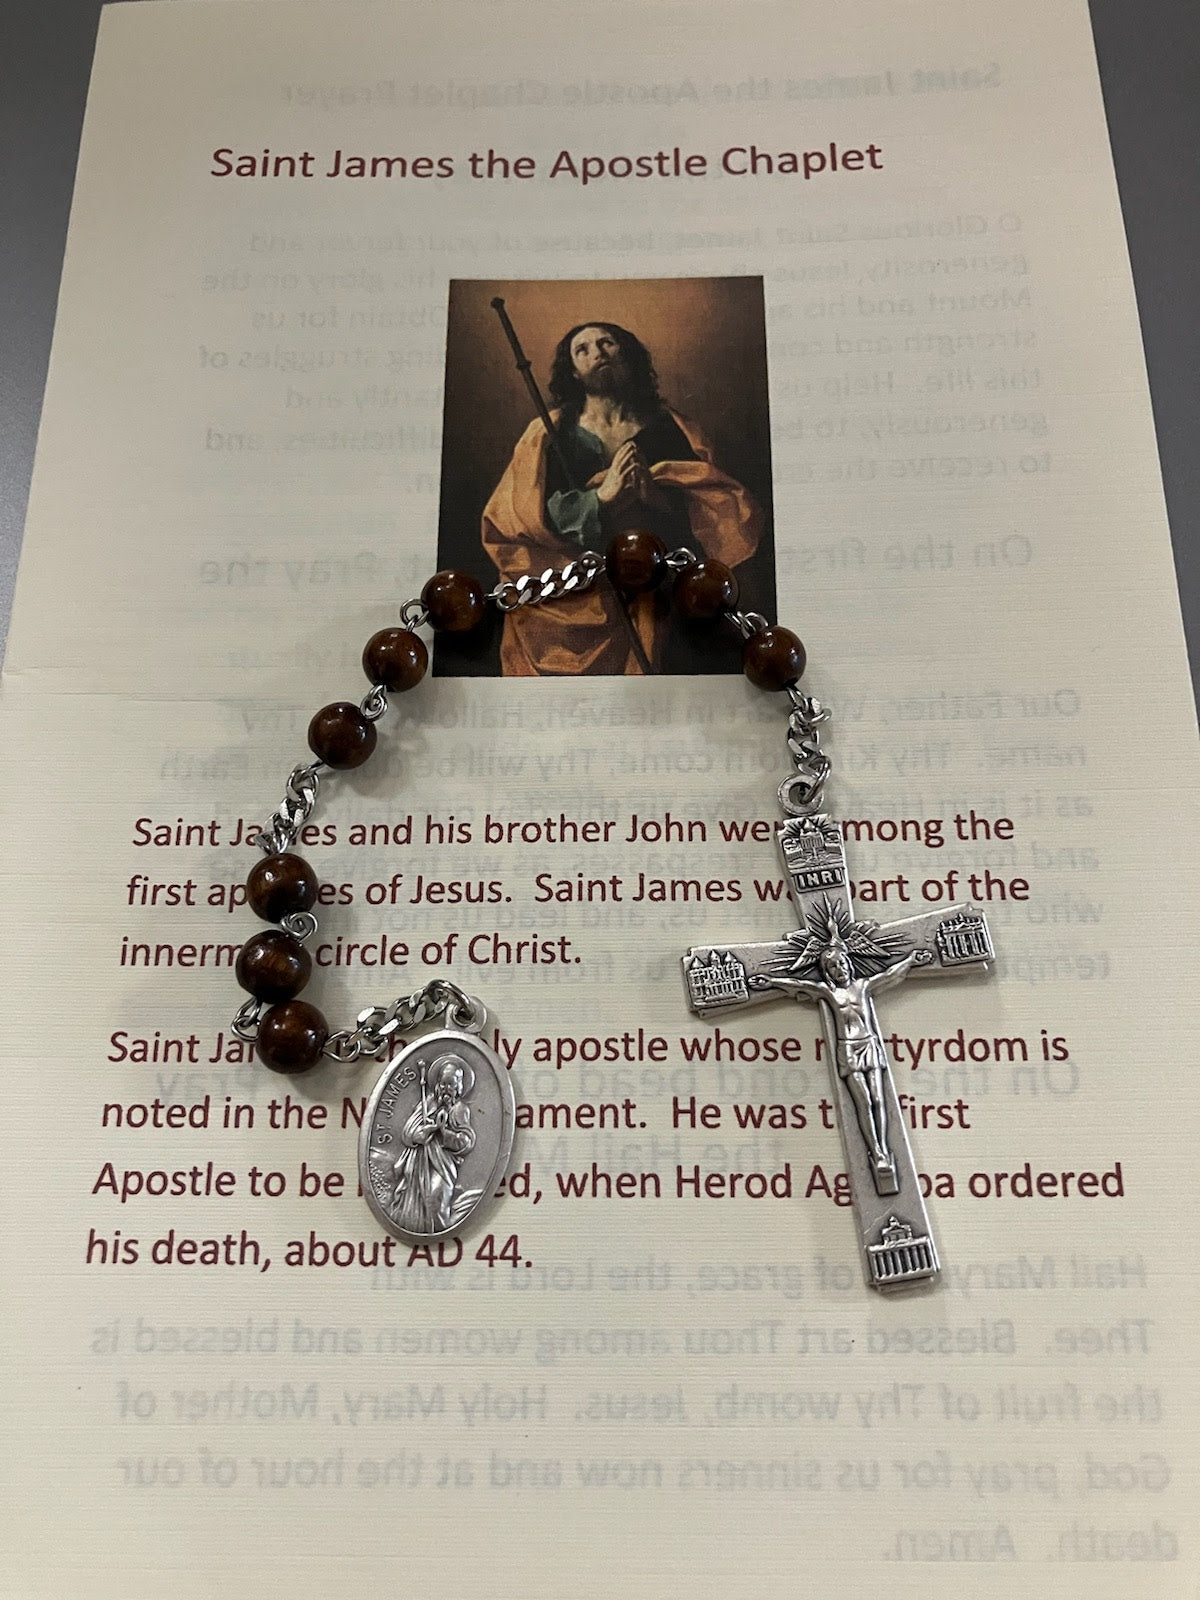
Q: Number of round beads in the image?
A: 9